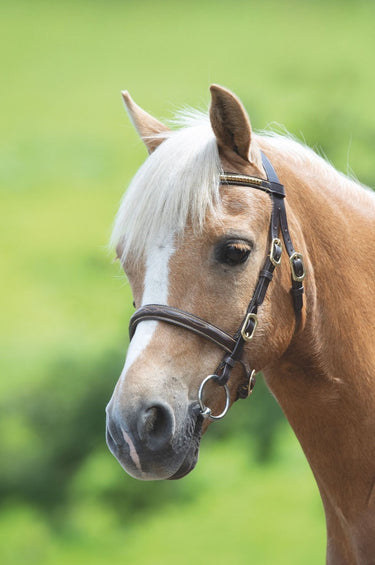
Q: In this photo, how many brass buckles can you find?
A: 4